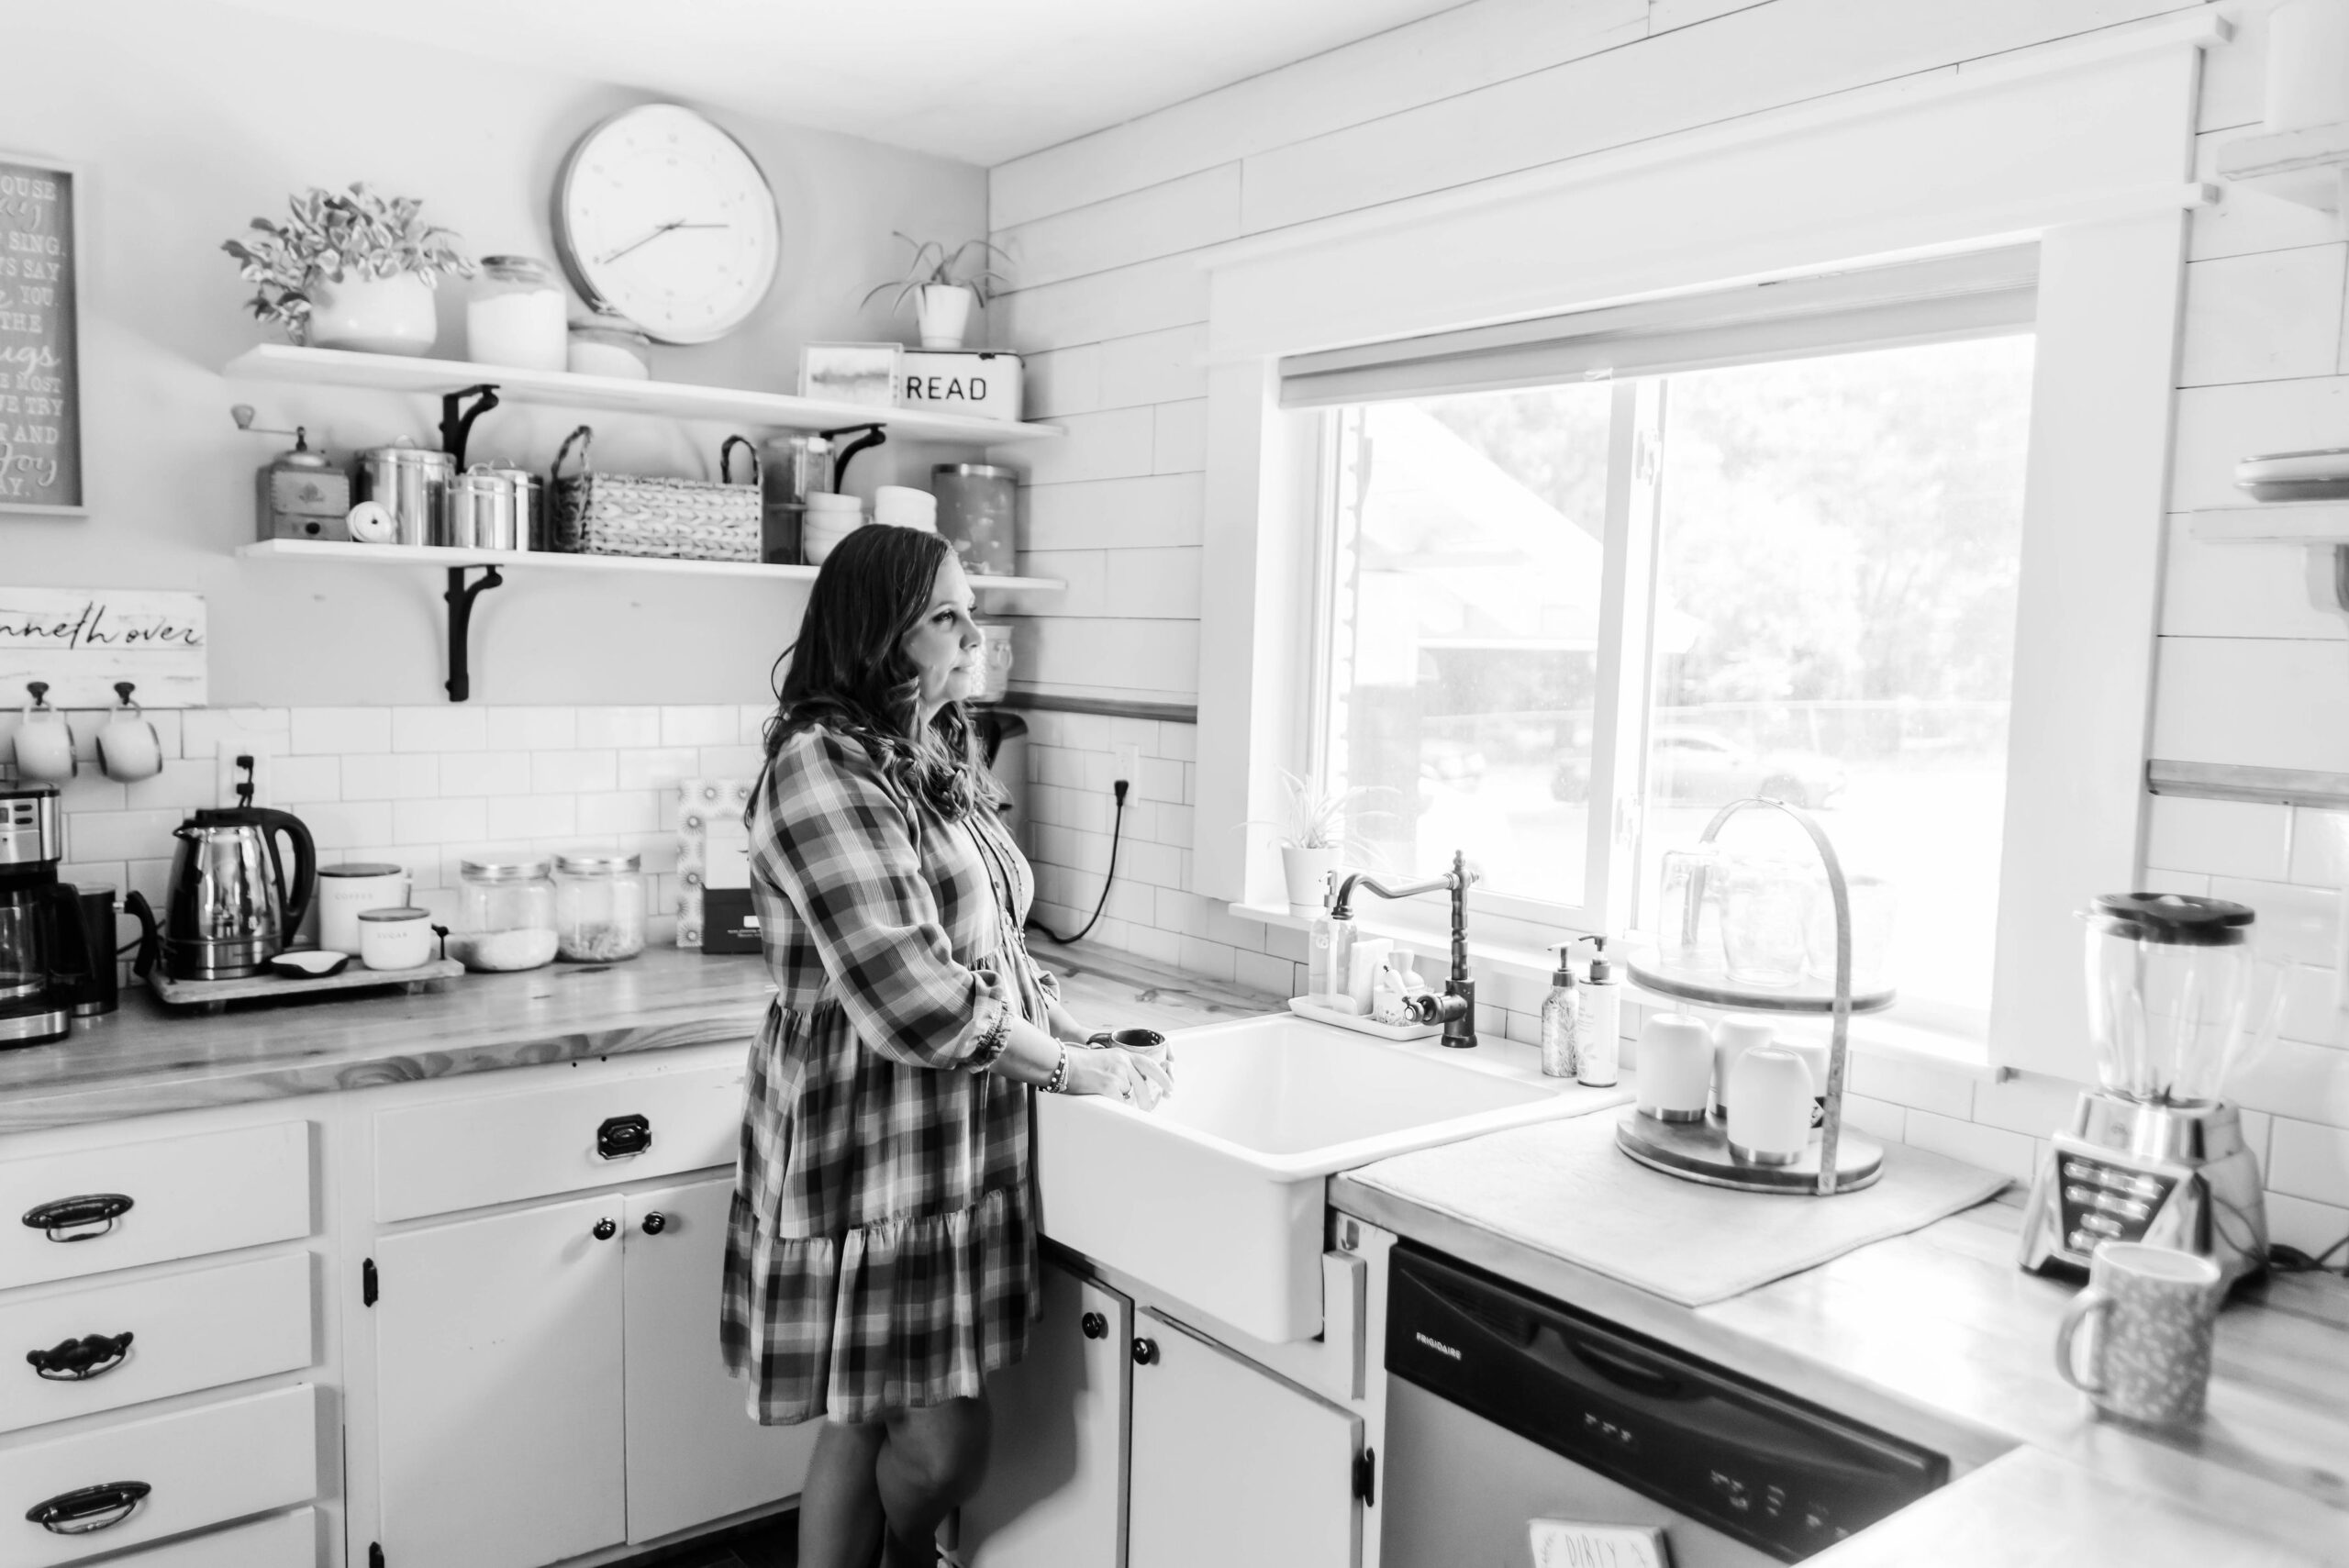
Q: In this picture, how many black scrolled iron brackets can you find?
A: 3